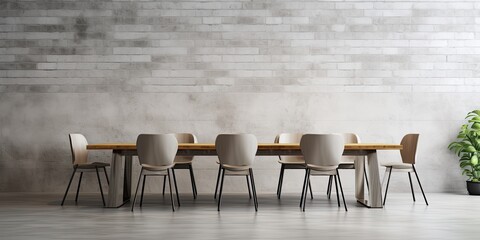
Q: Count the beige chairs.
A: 8